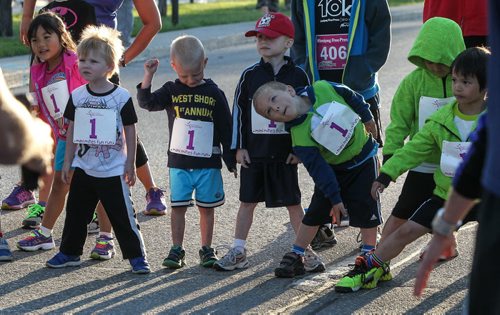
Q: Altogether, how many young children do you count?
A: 7